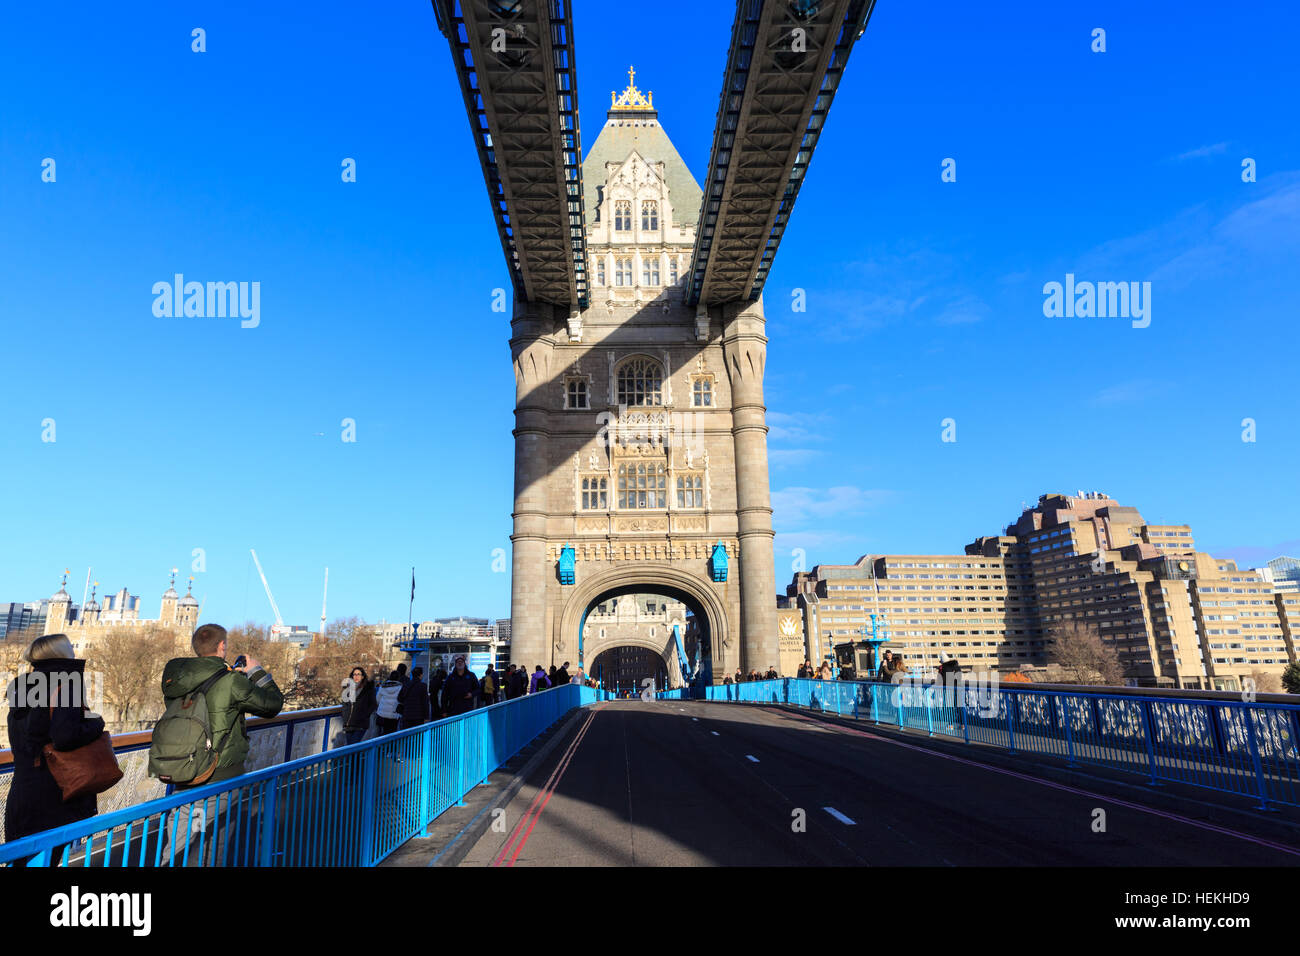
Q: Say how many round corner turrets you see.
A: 2